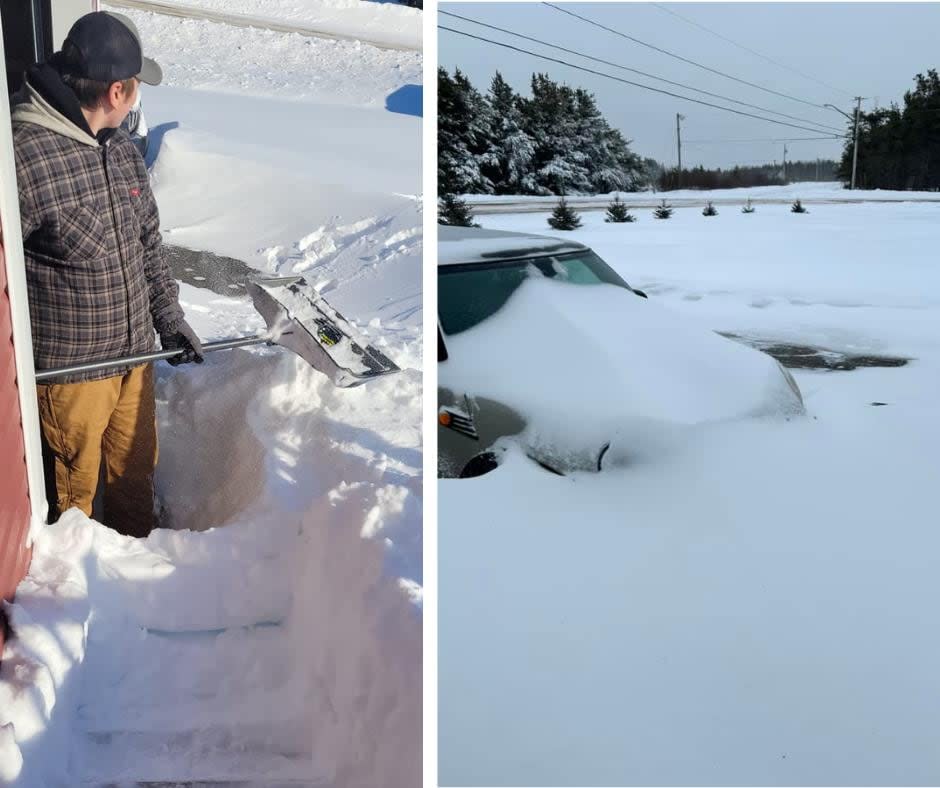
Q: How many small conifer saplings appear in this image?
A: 7